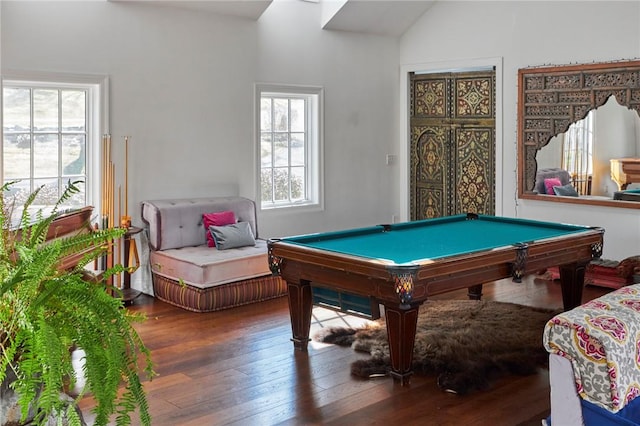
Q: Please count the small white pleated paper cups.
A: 0